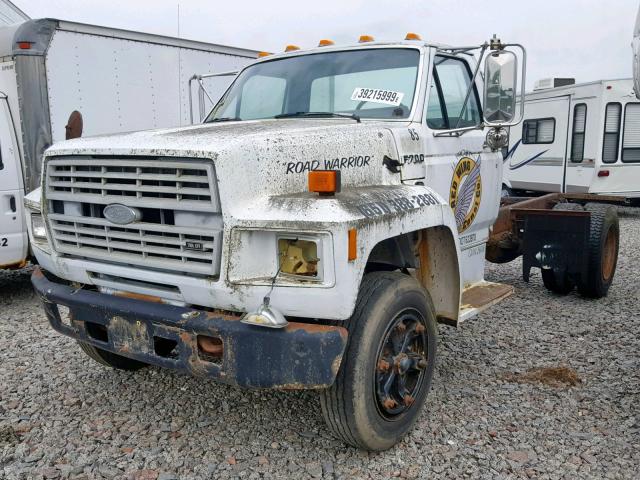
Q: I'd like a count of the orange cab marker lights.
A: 5